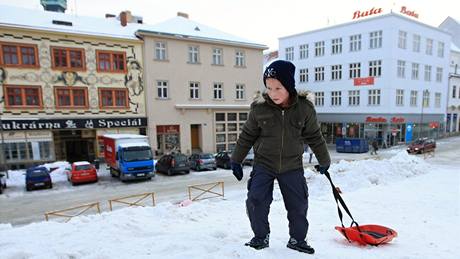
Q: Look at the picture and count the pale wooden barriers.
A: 3